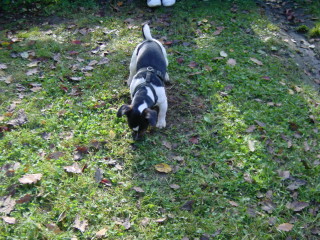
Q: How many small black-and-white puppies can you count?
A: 1